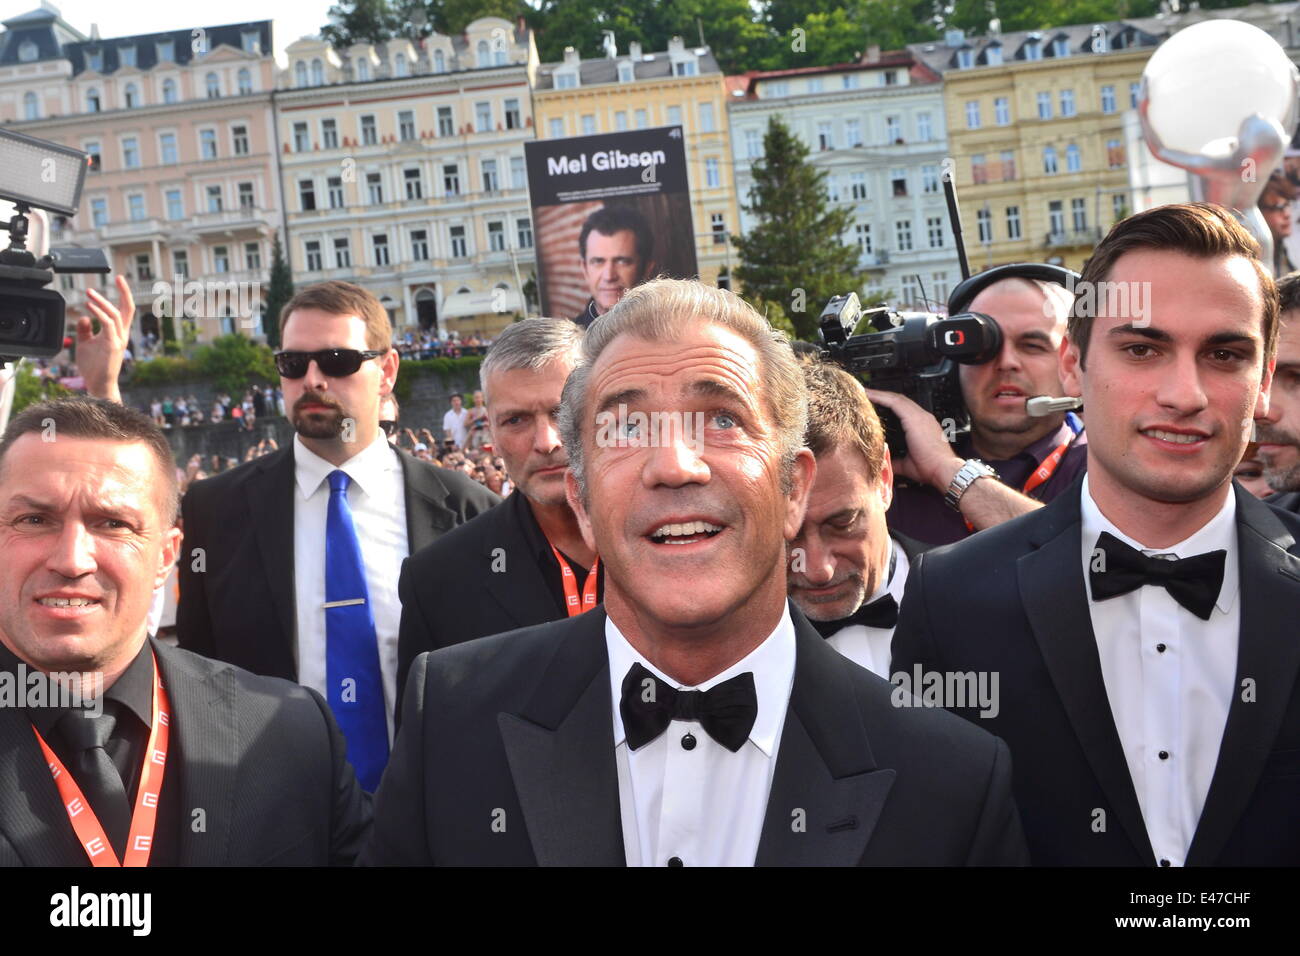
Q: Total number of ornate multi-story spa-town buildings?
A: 5